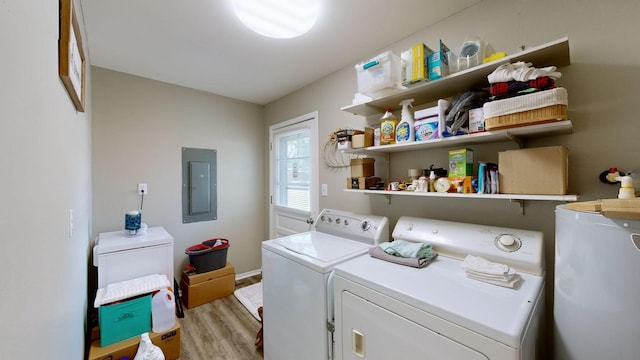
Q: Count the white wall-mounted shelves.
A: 3